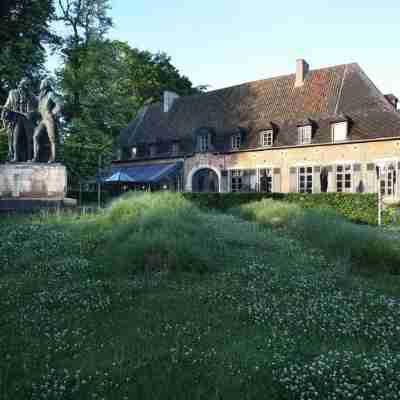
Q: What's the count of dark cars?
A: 0